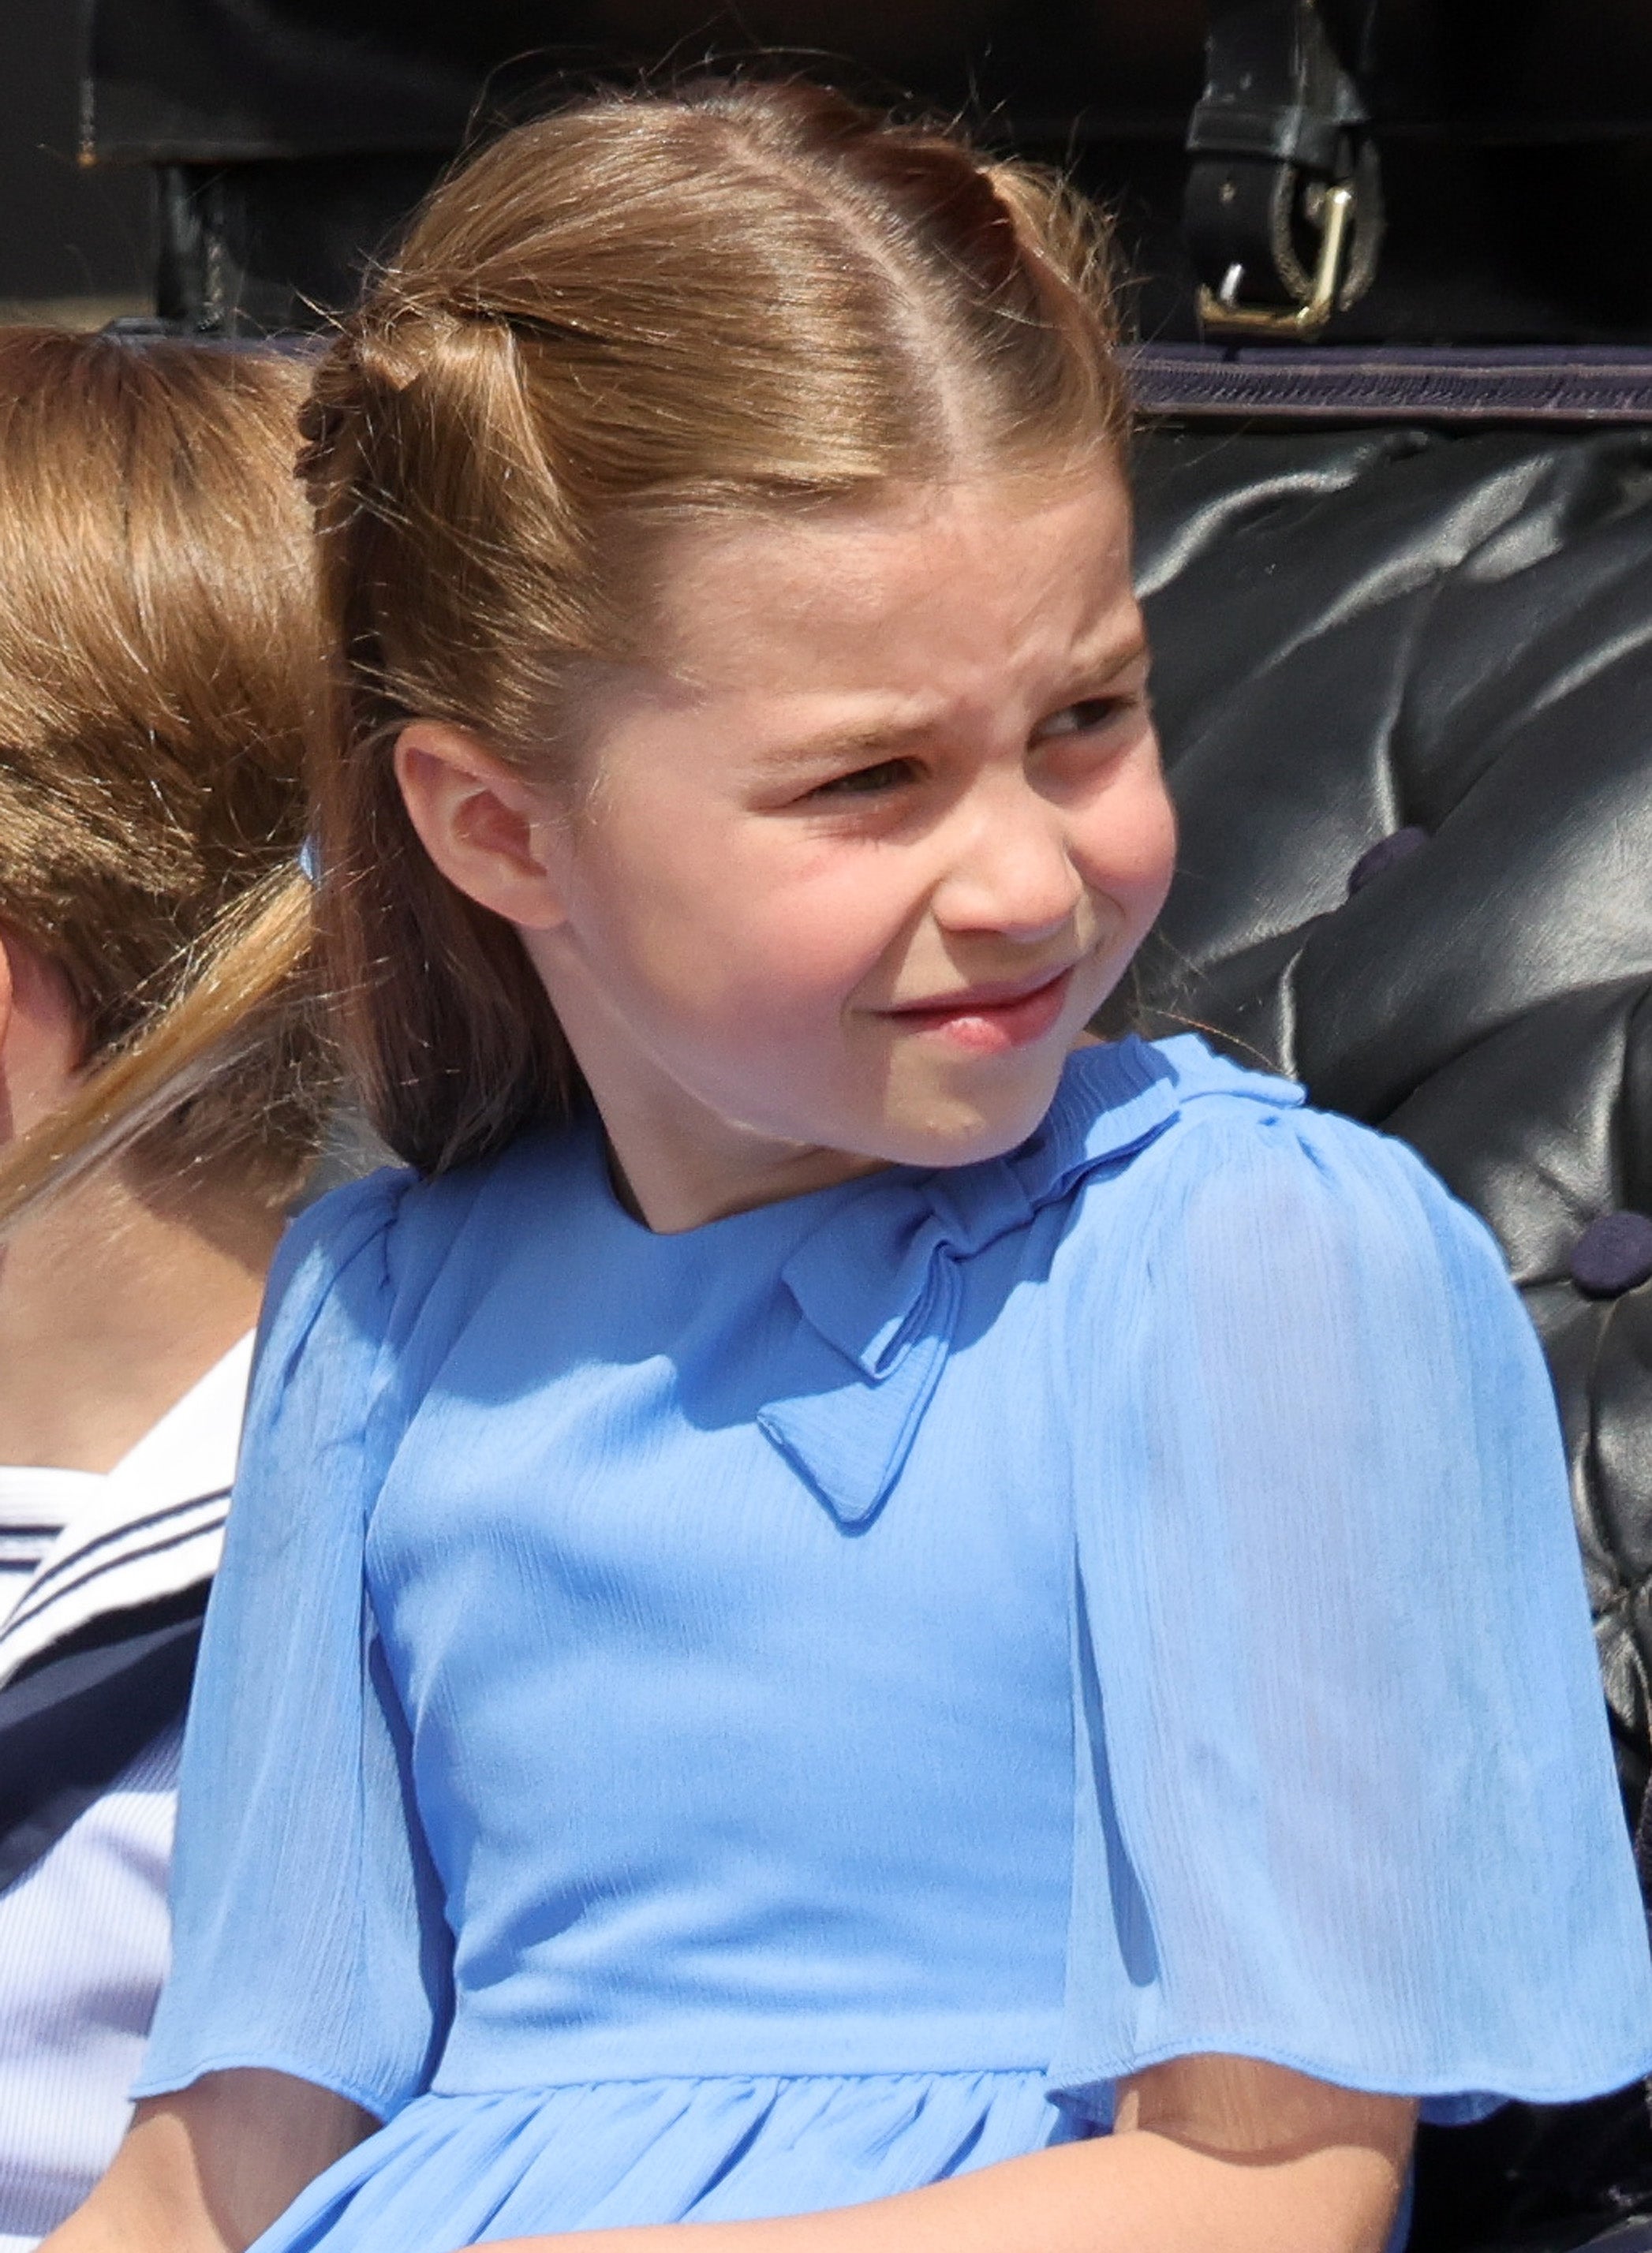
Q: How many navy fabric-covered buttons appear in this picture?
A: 2